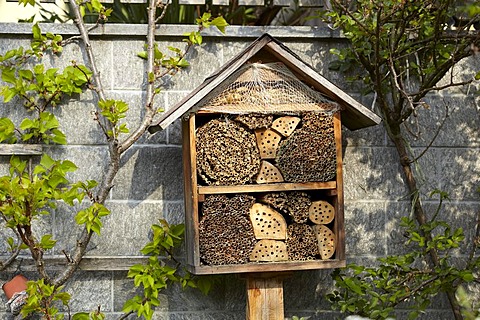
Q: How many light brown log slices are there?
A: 7